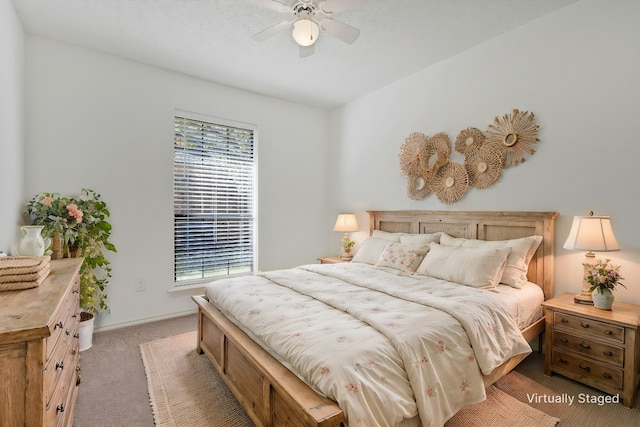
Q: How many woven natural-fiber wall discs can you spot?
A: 7